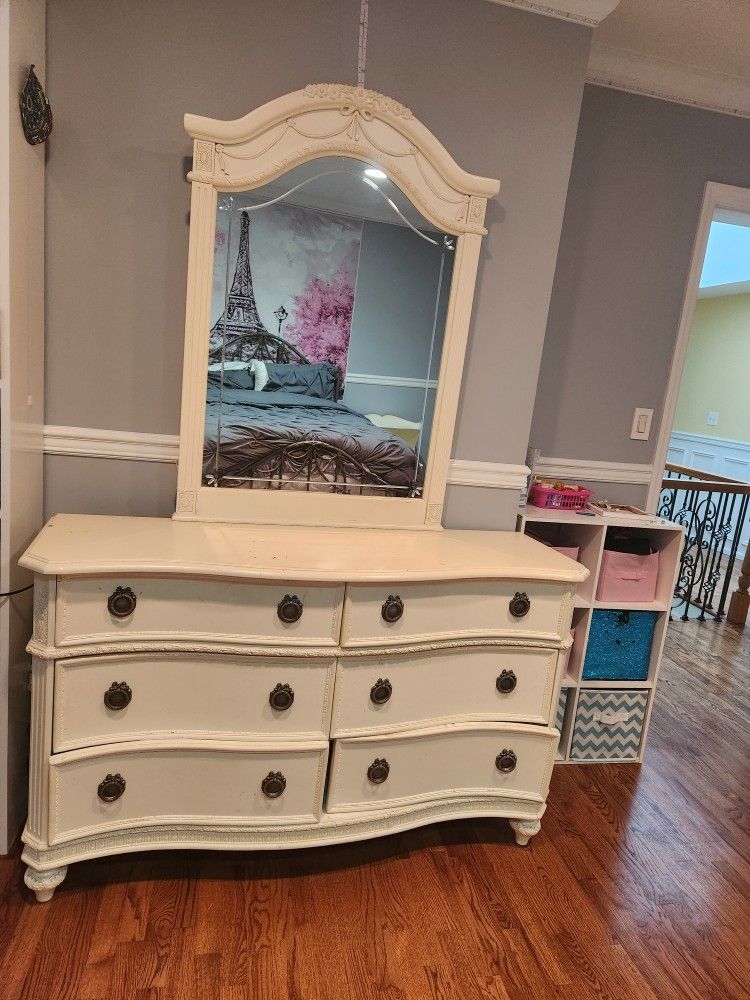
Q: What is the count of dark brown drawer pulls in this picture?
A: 12